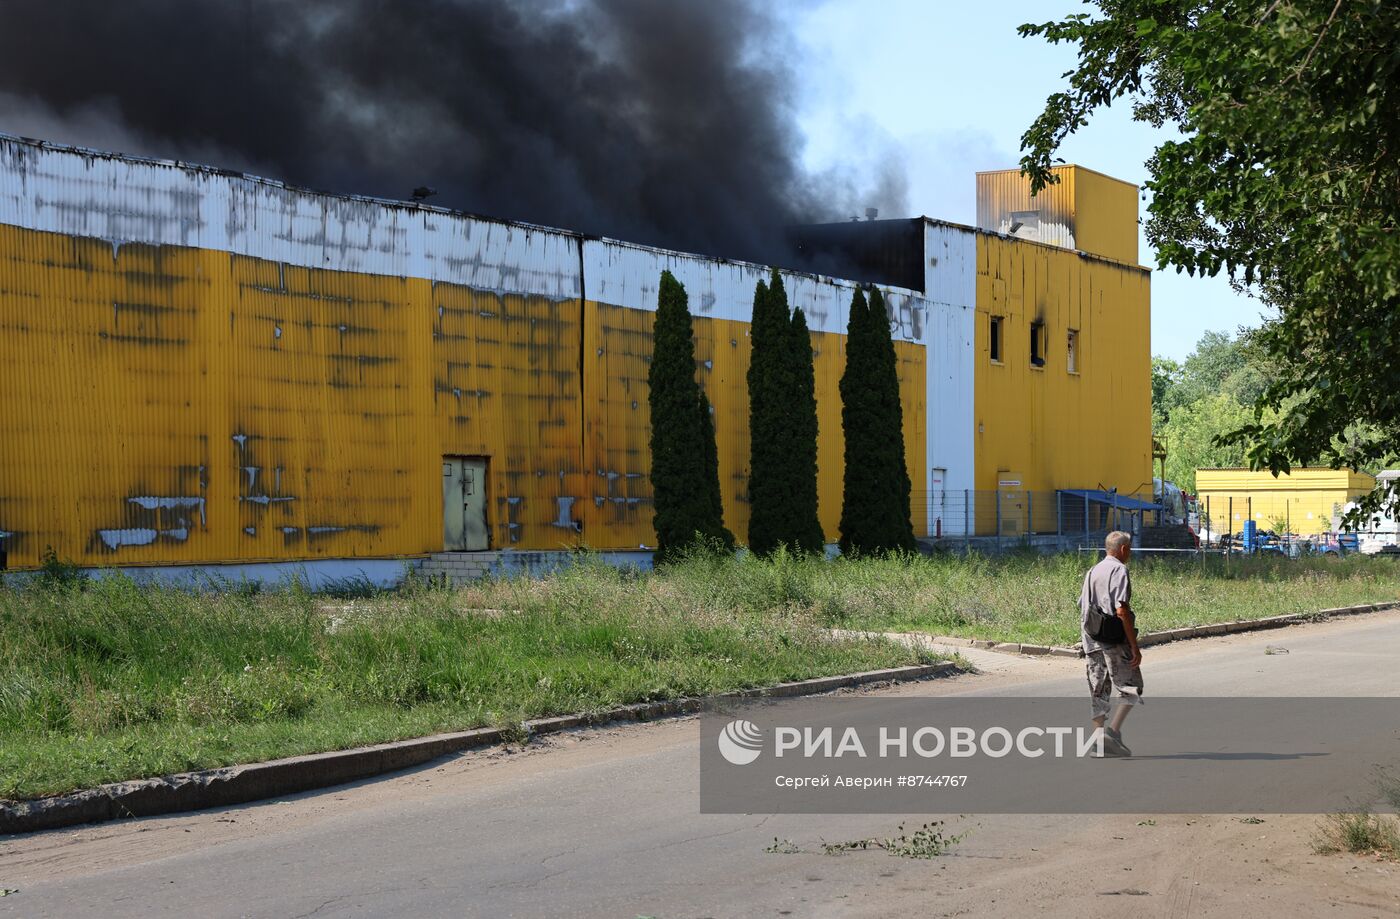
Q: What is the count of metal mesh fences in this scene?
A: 1